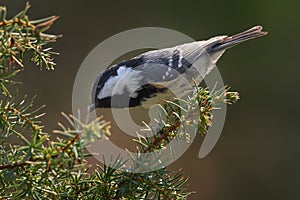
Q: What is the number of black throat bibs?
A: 1